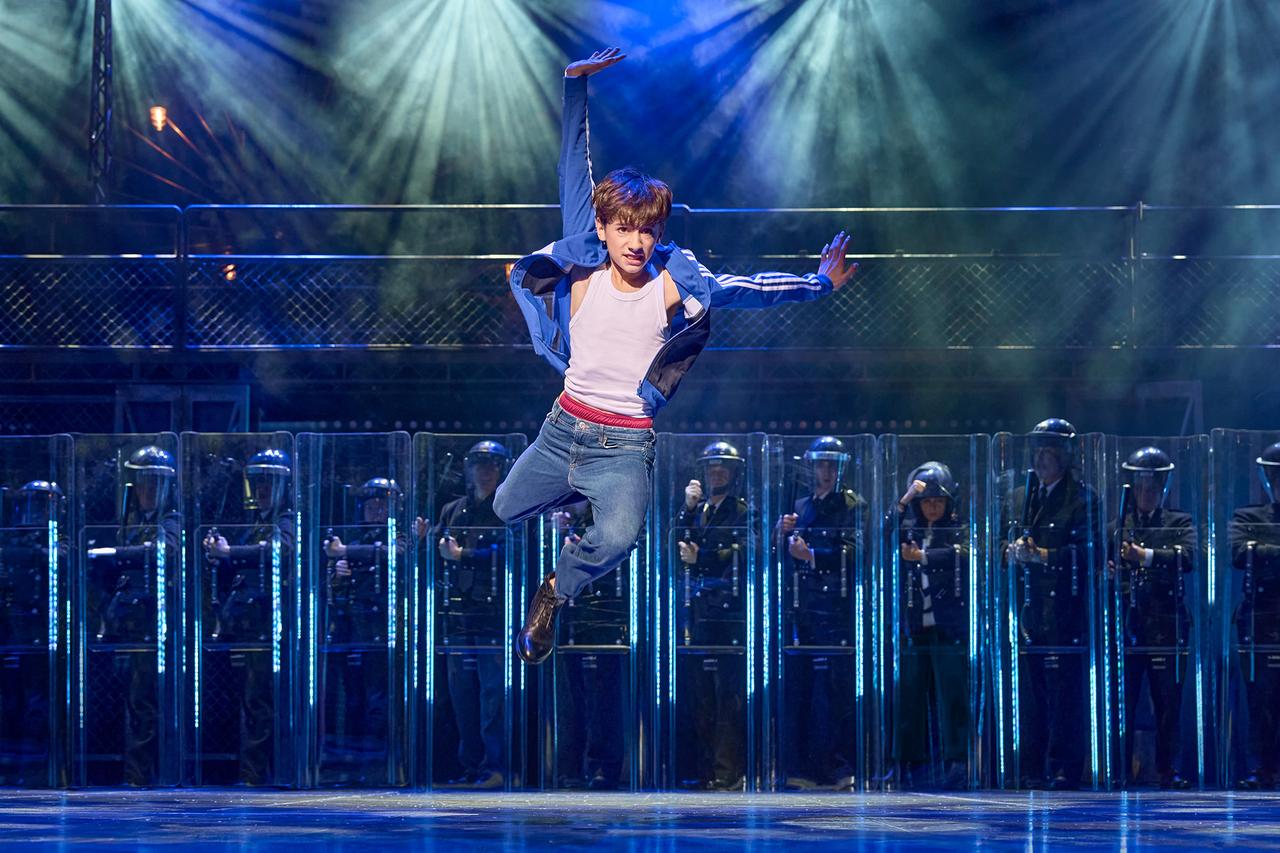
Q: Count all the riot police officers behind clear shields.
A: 12